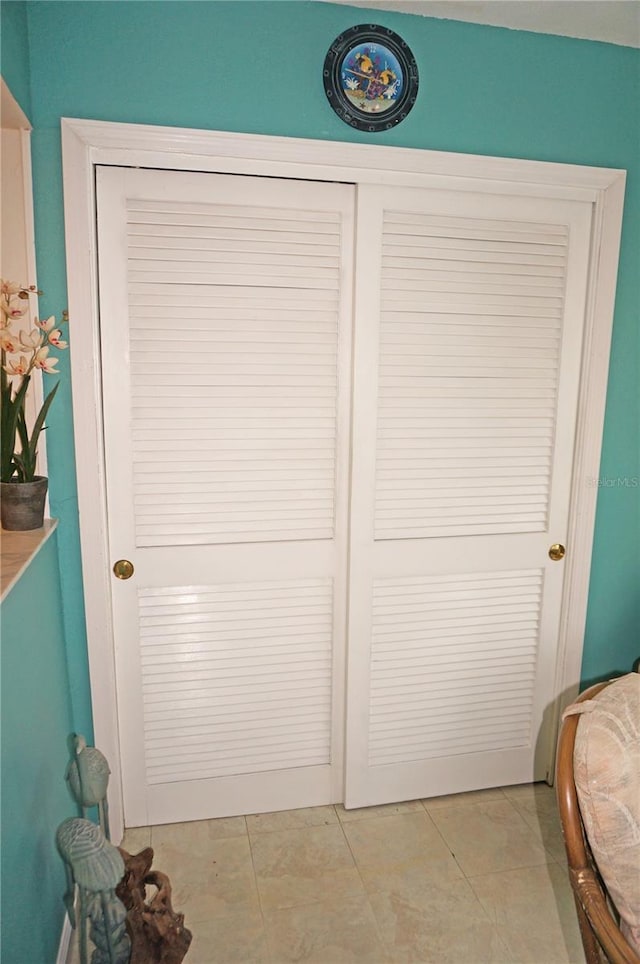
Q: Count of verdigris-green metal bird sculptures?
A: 2